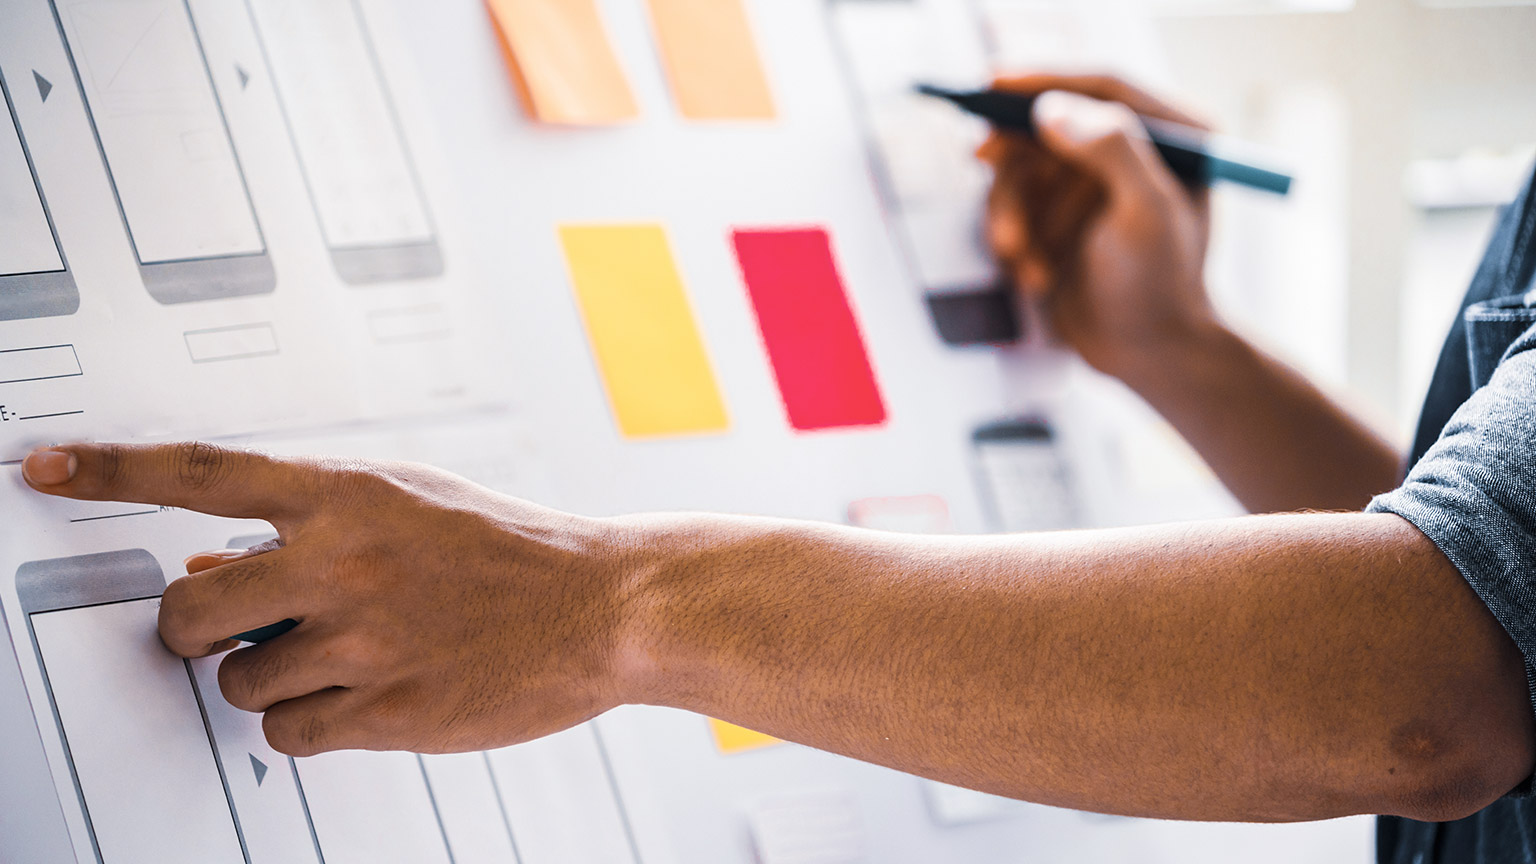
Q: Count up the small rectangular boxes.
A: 3